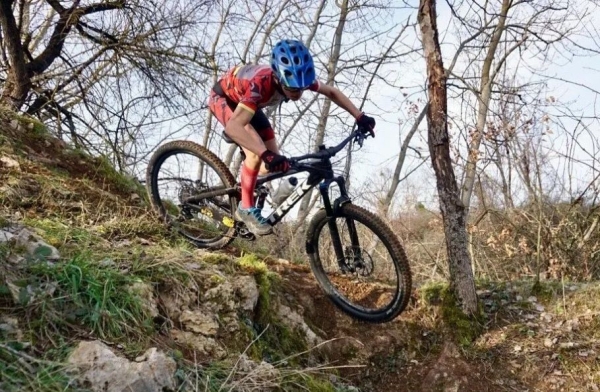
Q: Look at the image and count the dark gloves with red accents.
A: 2